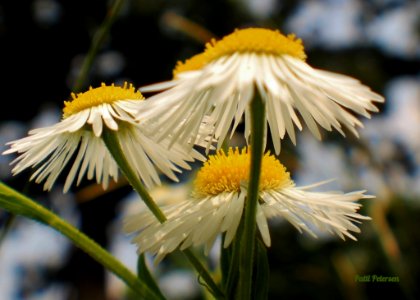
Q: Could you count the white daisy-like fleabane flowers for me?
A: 3